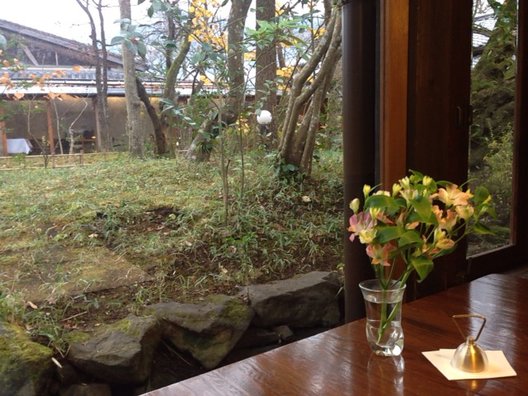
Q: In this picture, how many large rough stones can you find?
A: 4